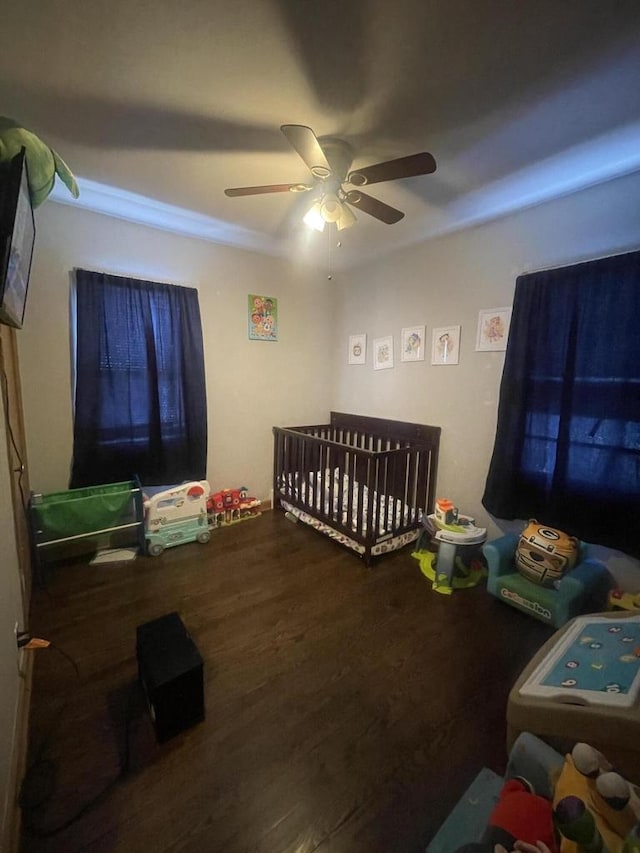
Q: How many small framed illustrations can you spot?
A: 5